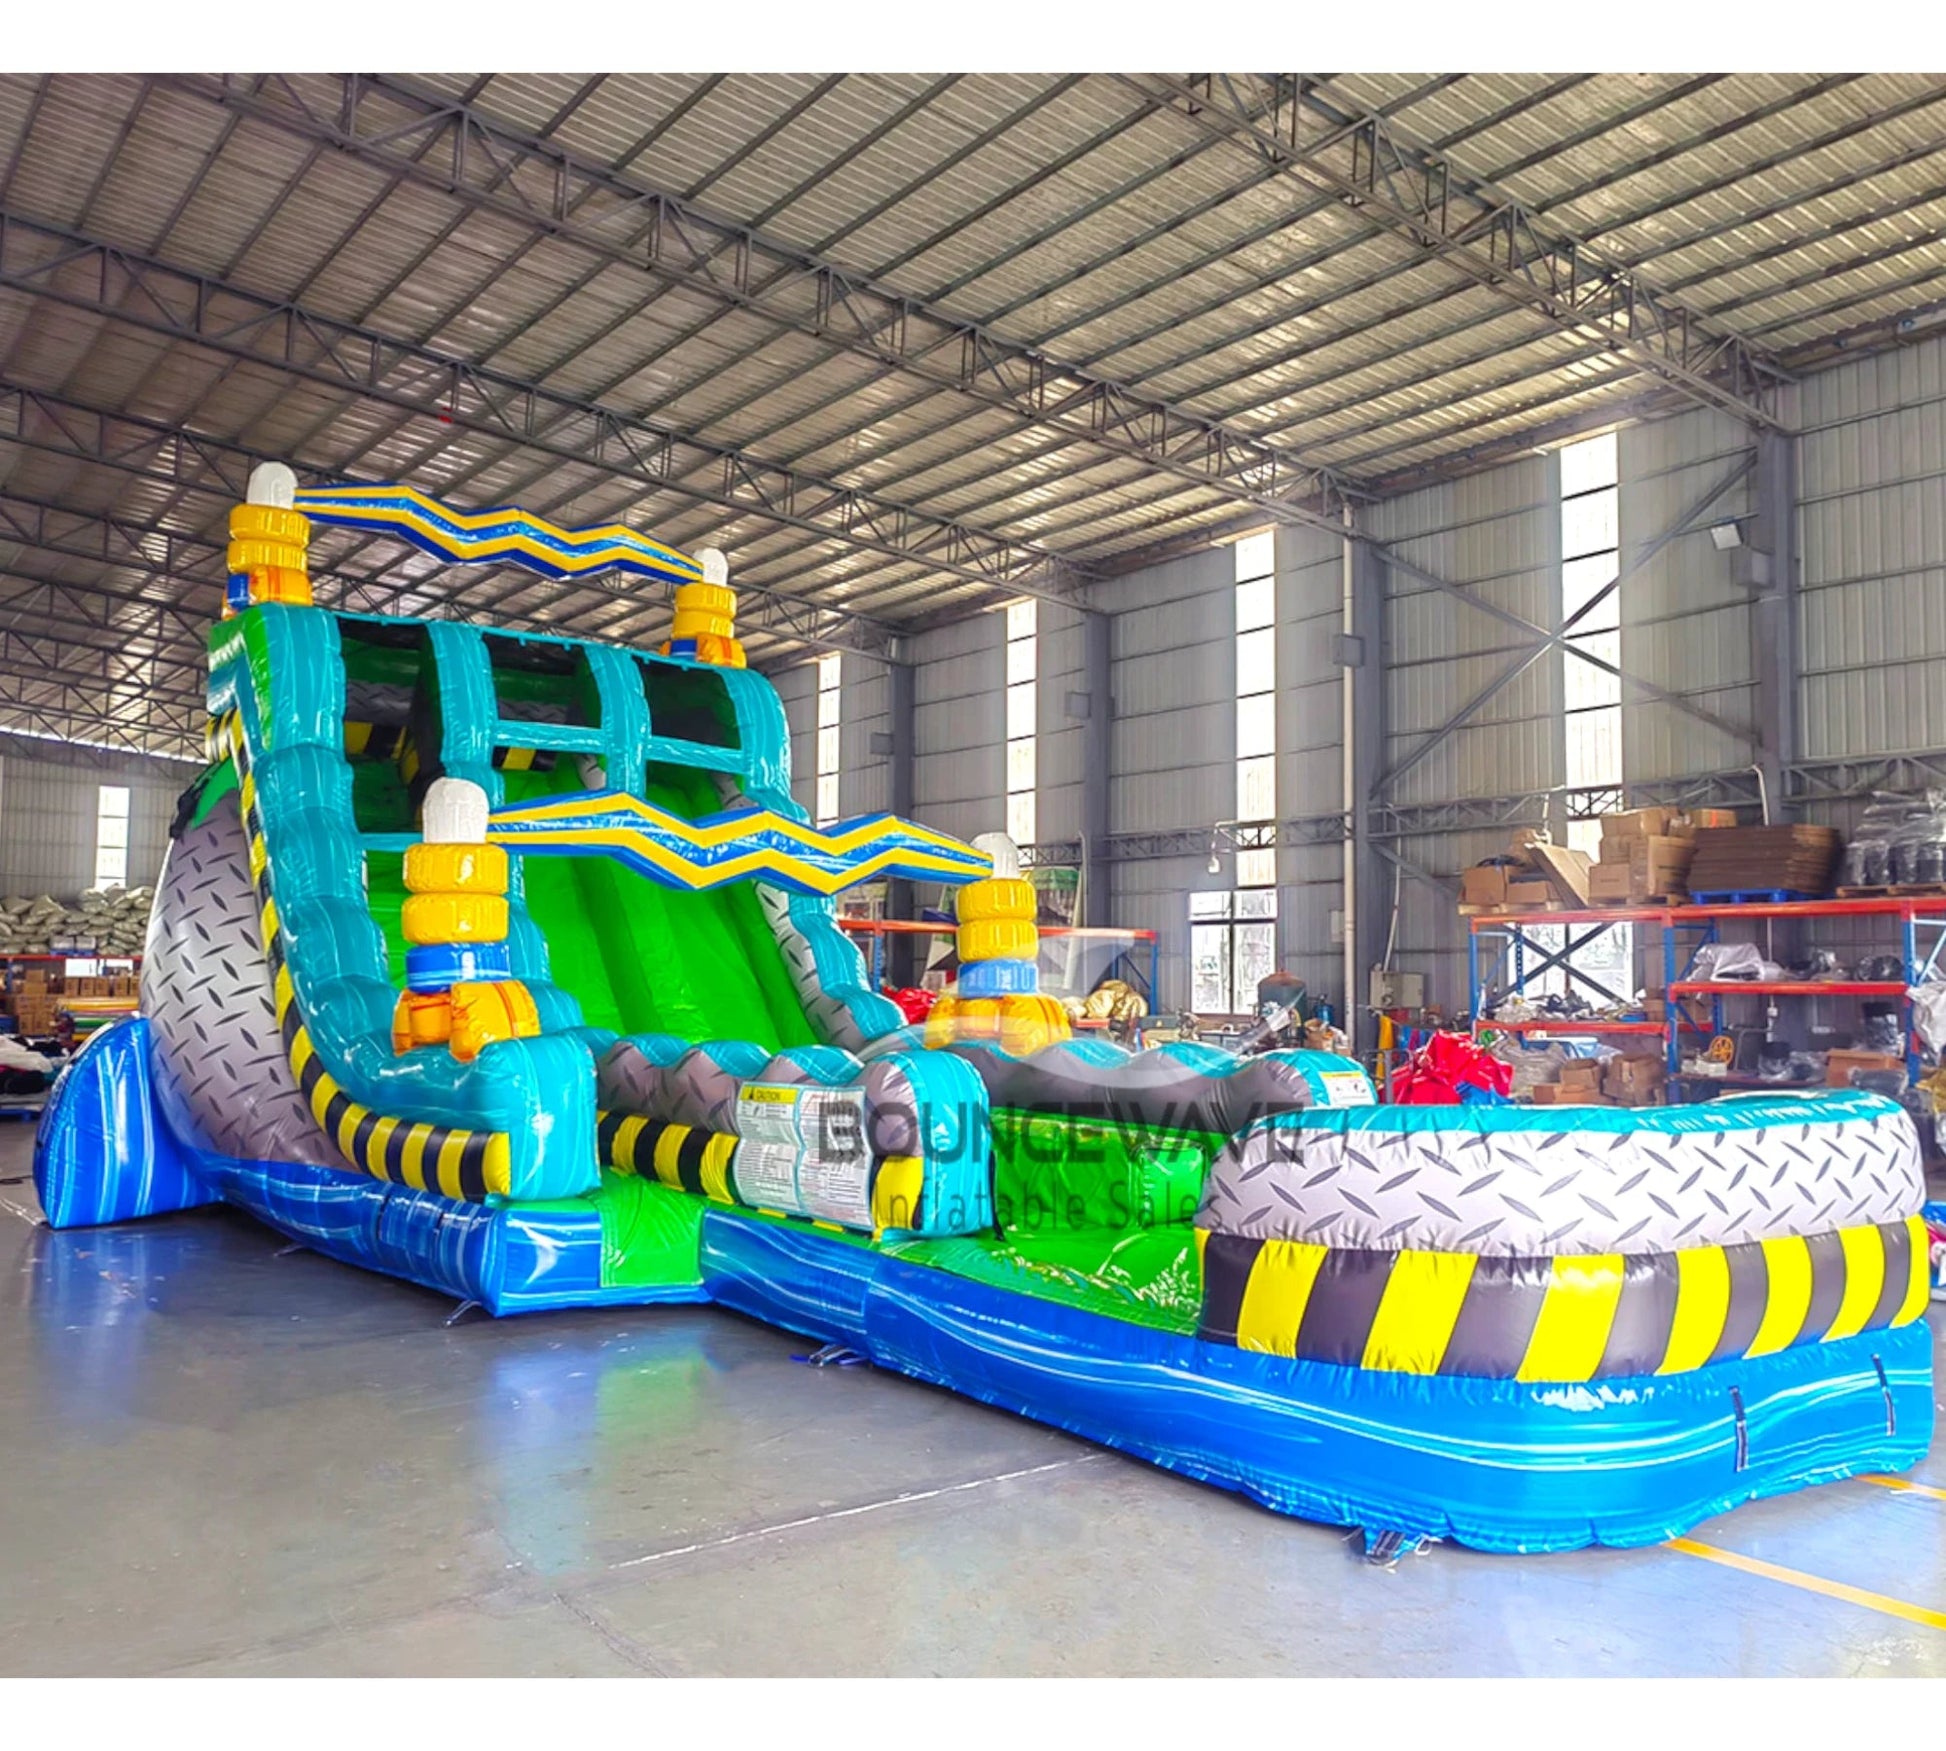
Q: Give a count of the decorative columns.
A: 4